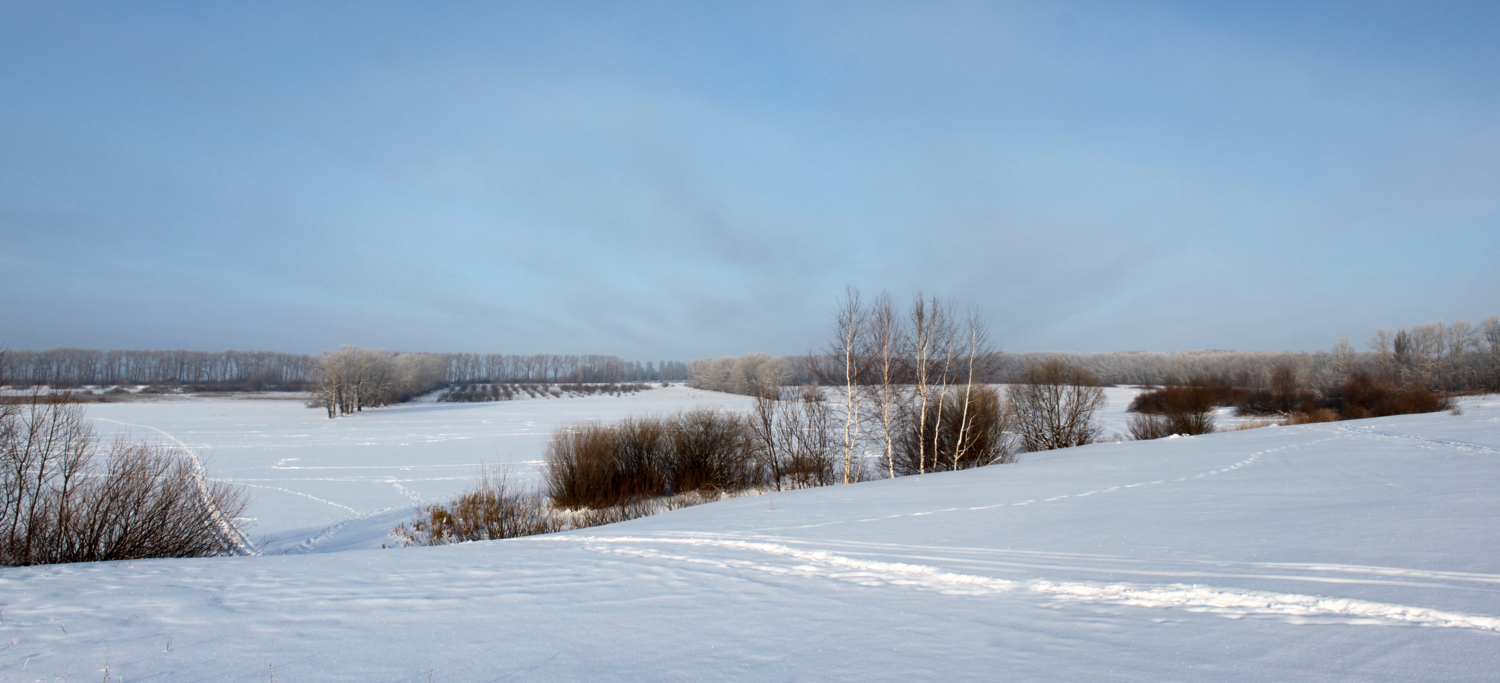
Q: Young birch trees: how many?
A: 5